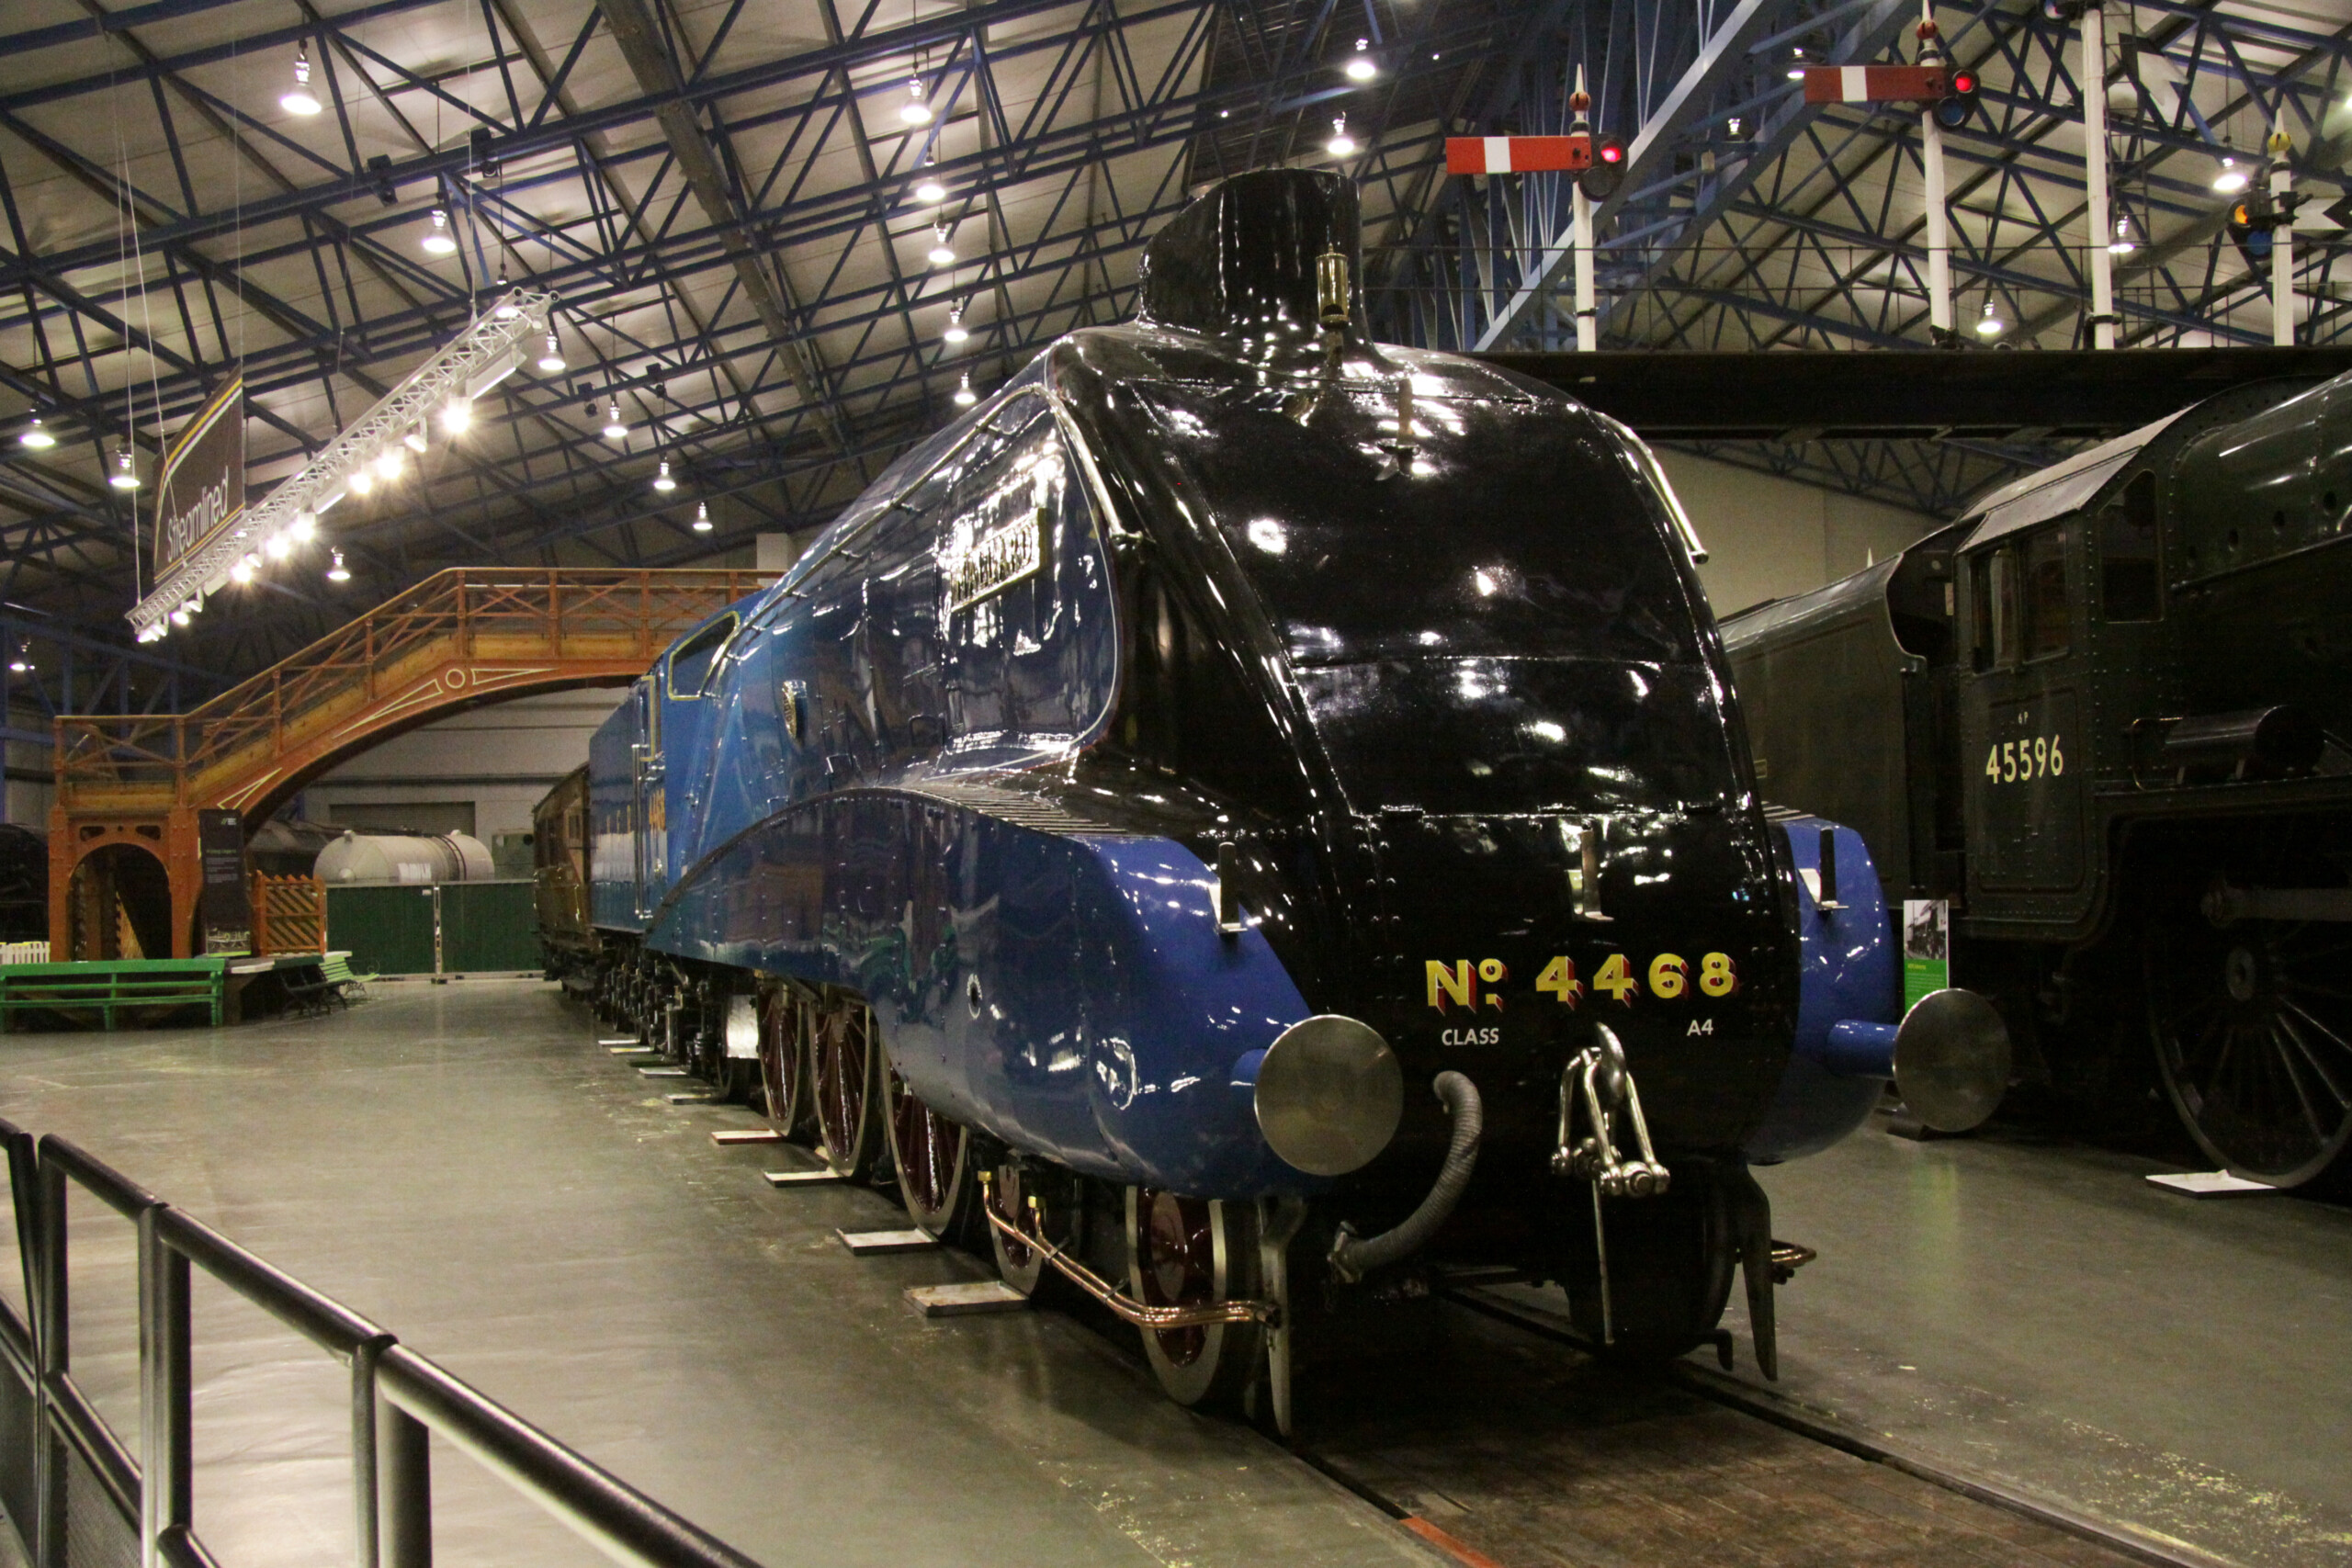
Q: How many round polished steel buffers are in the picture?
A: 2